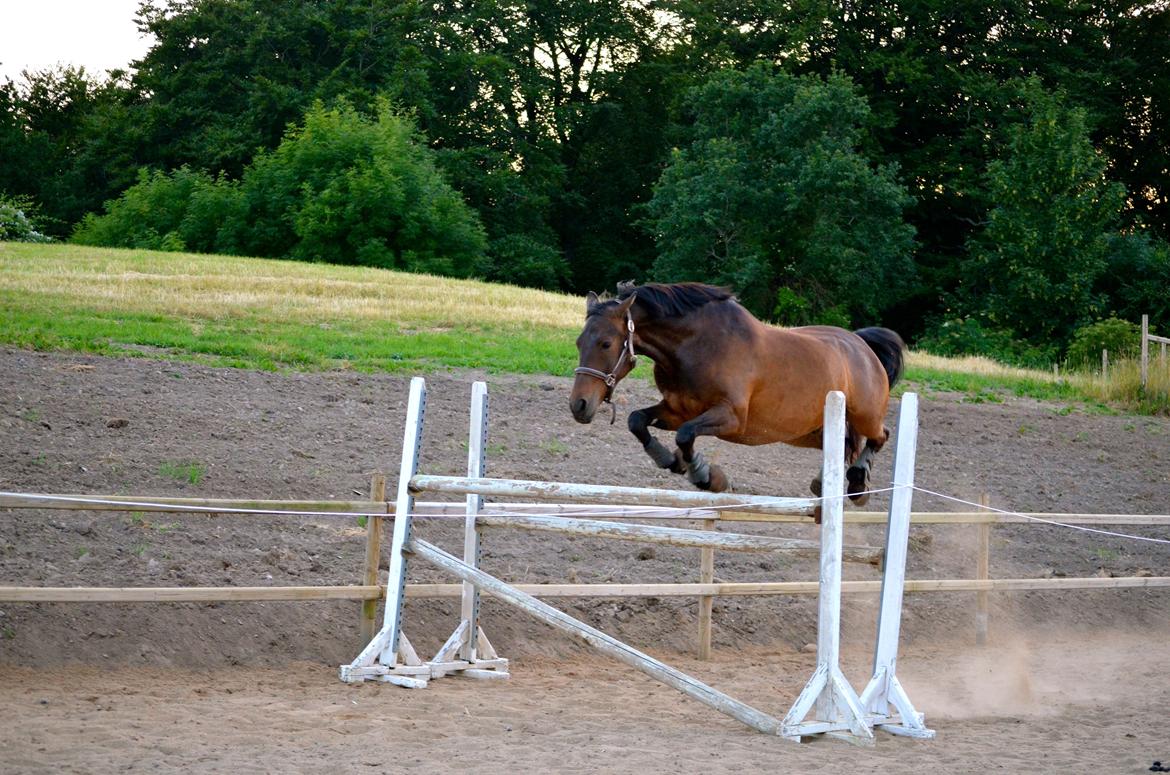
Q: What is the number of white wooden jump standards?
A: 4